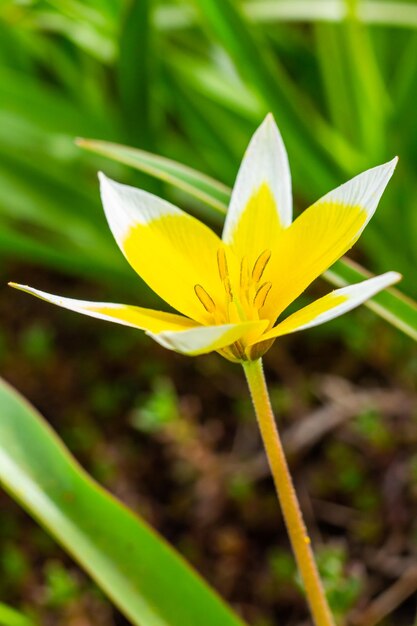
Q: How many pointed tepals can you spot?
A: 6